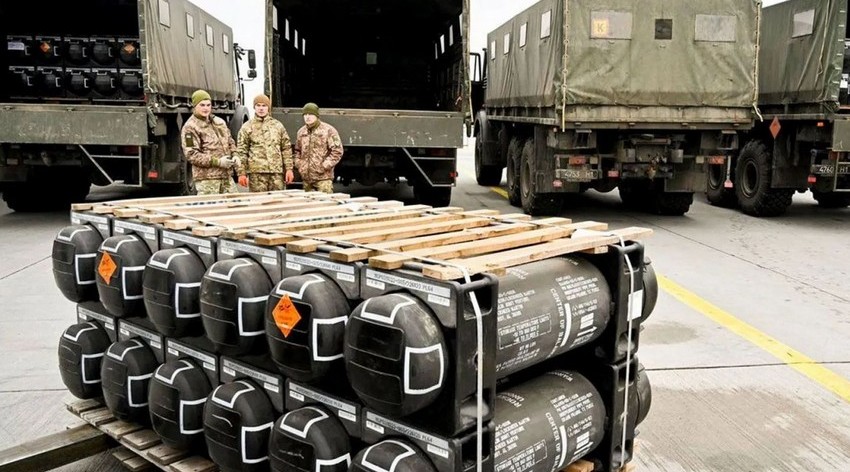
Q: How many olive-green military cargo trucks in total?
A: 4